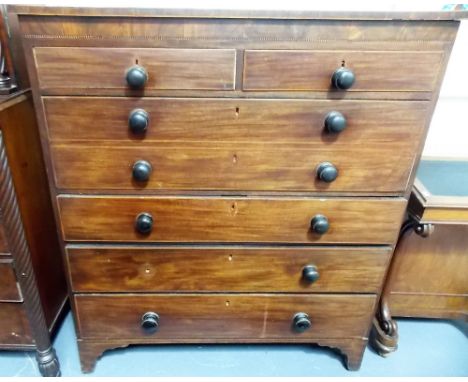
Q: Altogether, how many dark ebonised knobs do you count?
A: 11